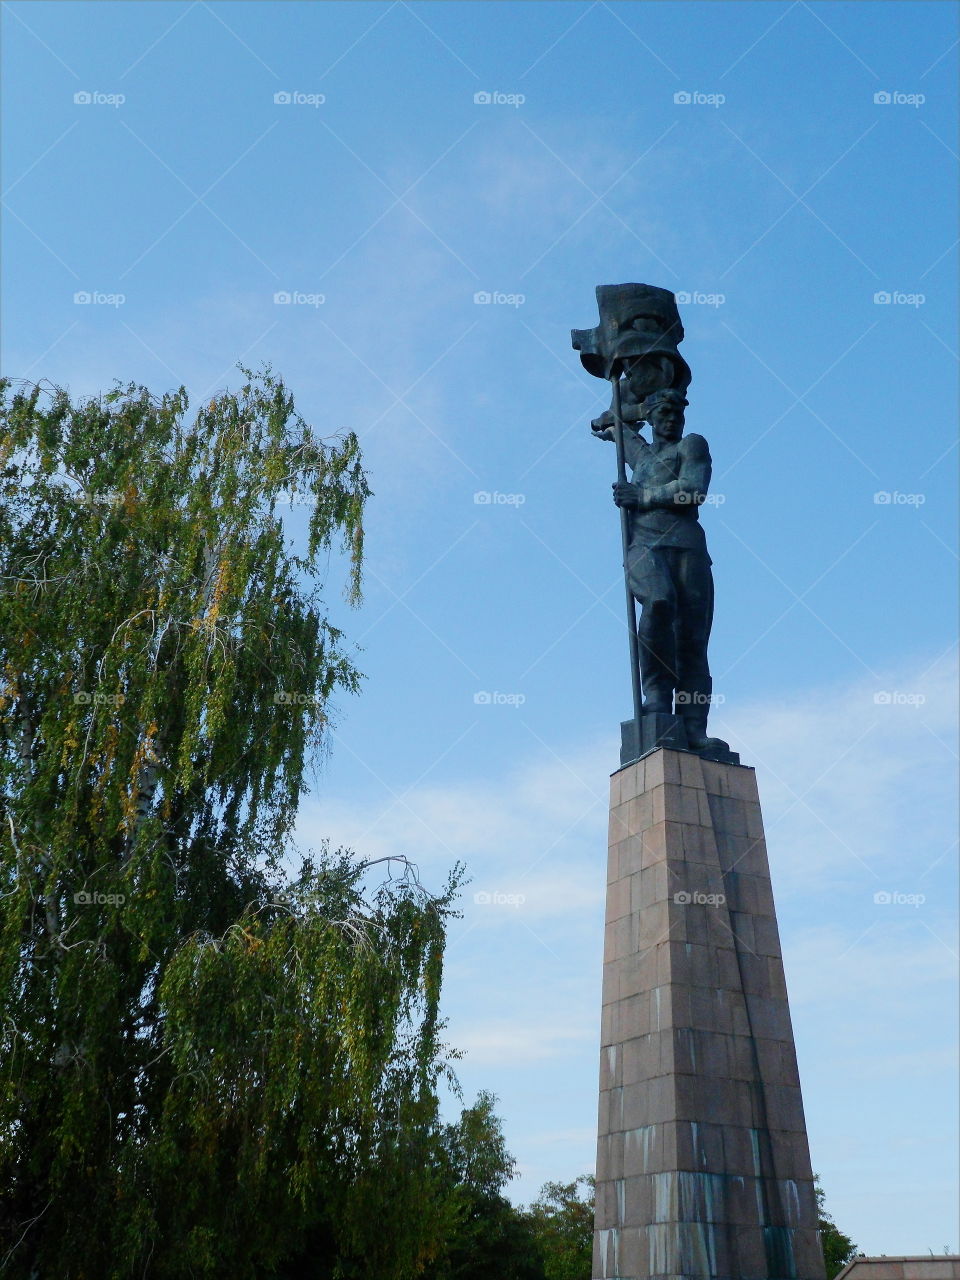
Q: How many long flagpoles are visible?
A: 1